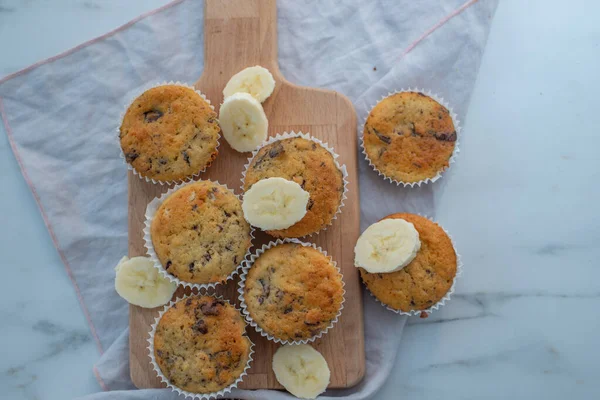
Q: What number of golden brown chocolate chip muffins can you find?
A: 7